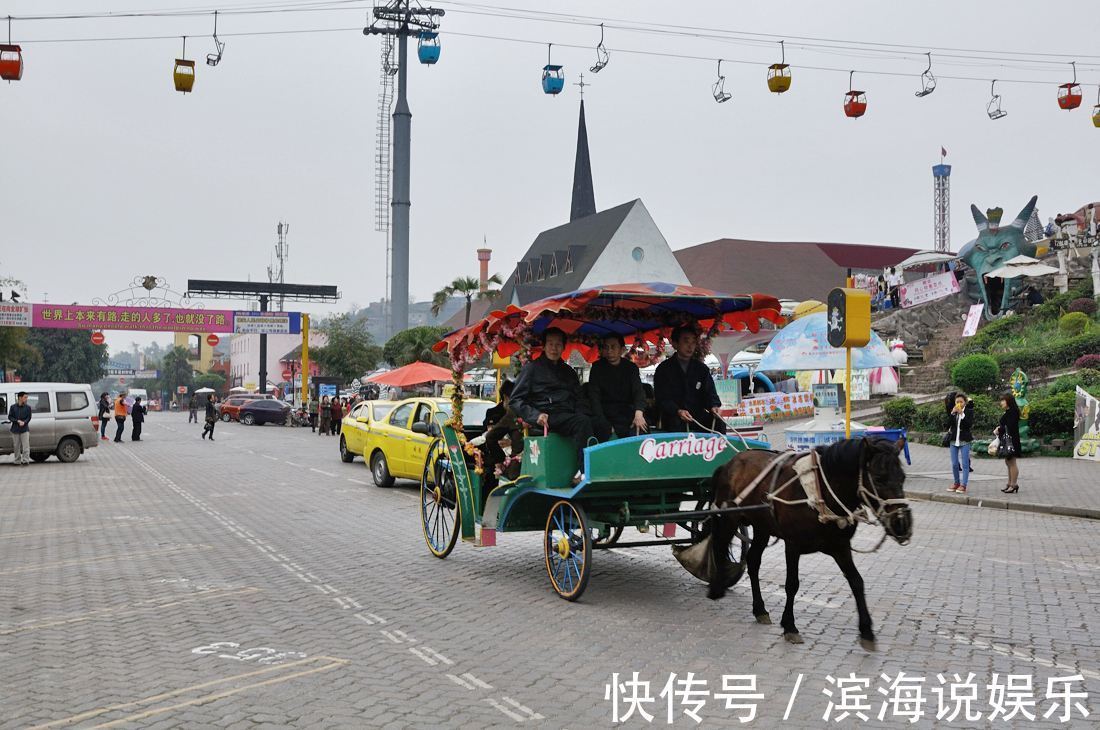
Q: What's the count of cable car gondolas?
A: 8